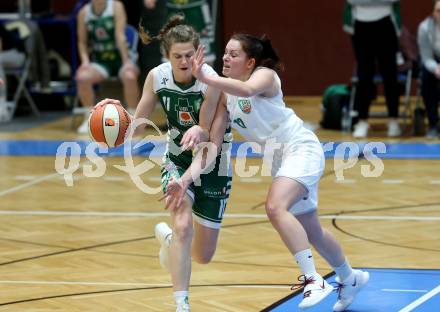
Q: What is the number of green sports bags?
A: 1